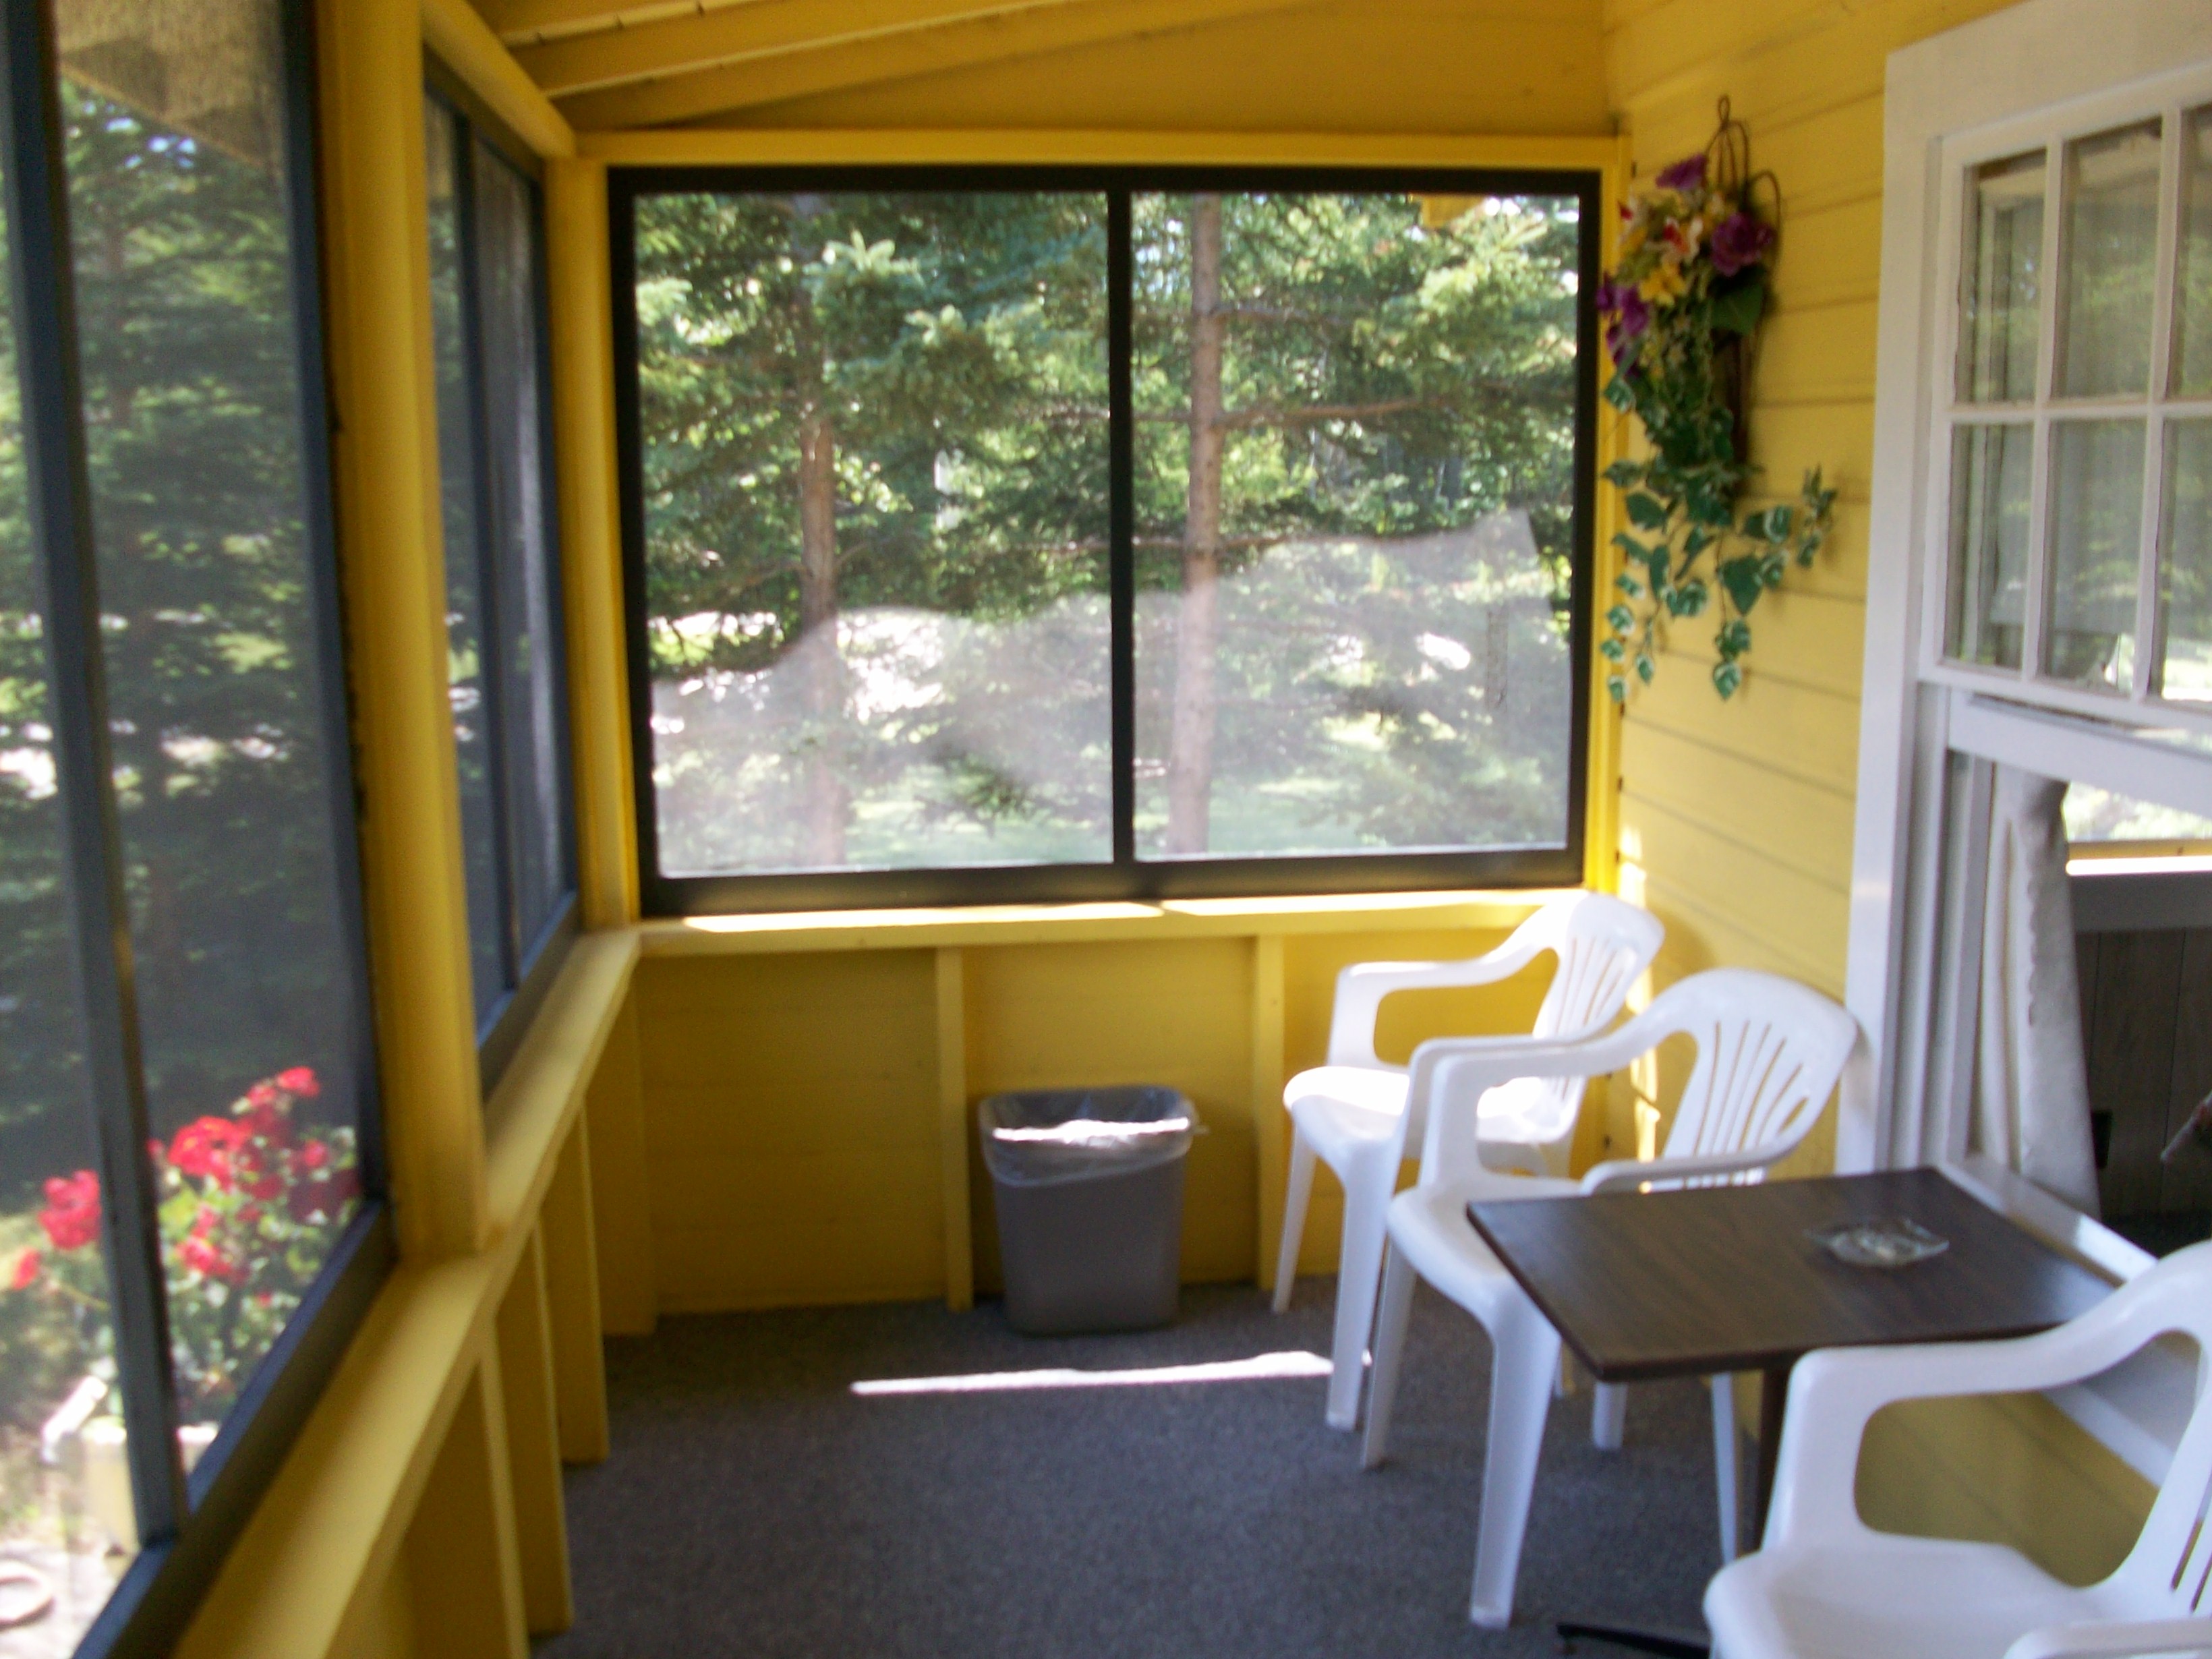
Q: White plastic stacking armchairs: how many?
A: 3